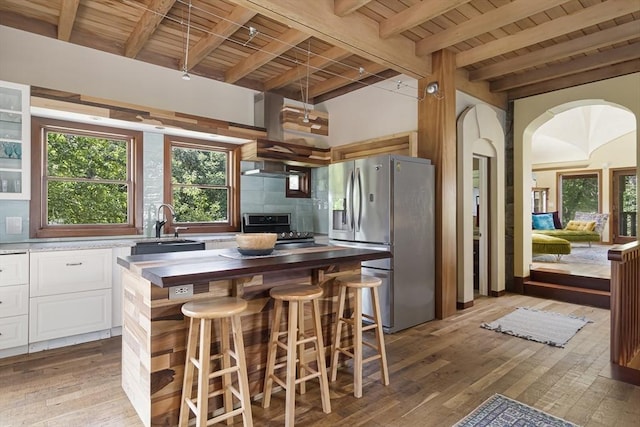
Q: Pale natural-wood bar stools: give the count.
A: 3